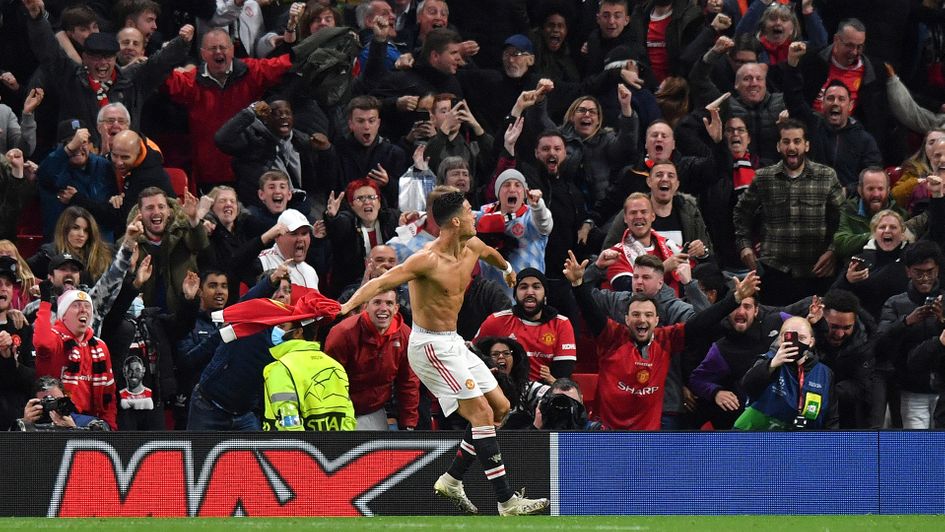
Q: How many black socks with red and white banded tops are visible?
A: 2